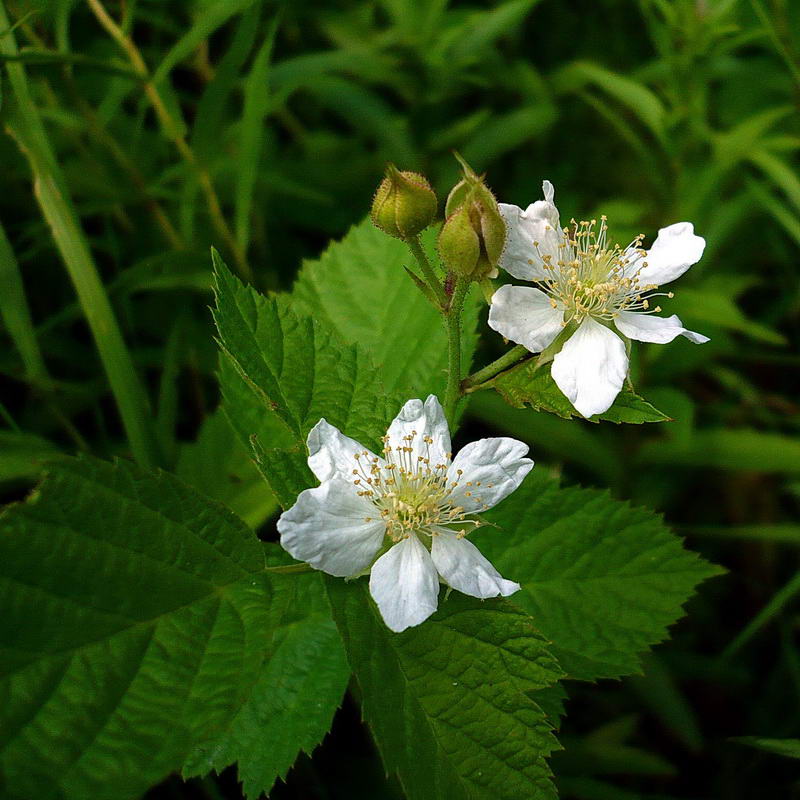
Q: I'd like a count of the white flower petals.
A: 11